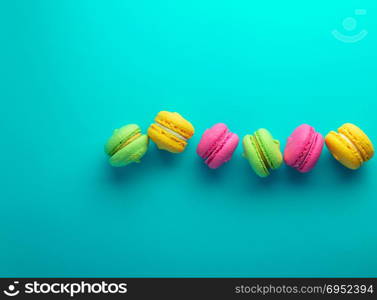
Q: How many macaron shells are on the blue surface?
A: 12